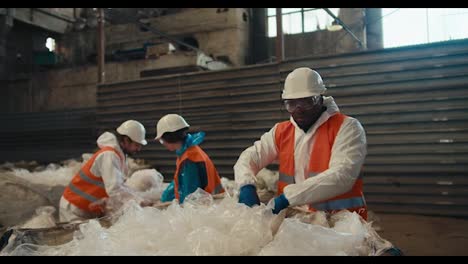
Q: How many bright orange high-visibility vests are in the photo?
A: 3